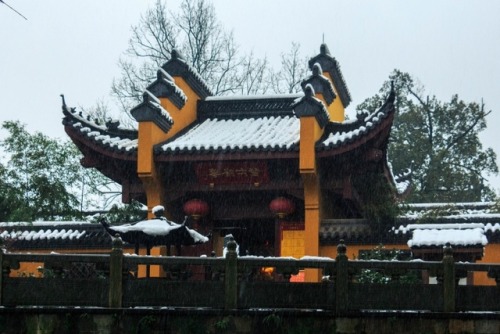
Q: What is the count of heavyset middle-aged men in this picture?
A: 0